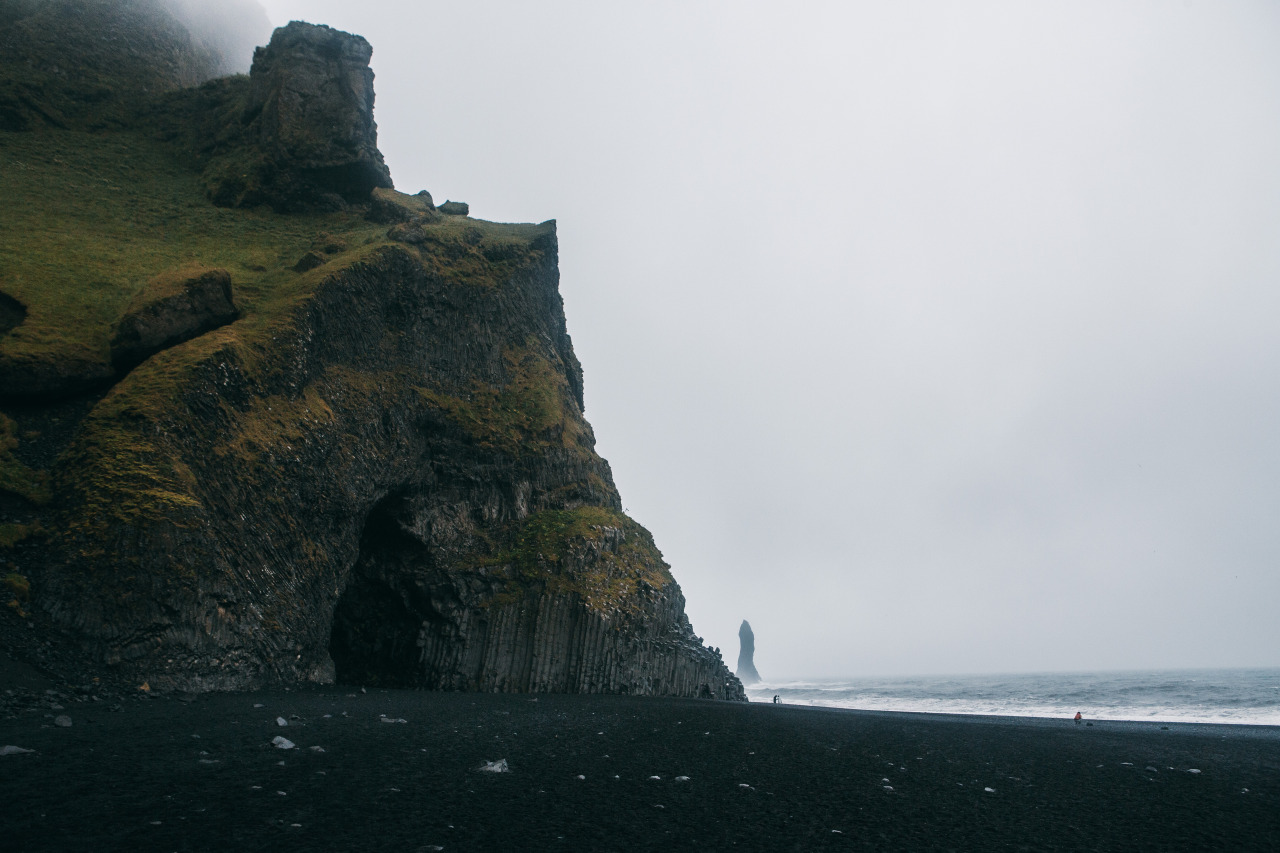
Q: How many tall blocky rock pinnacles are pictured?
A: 1